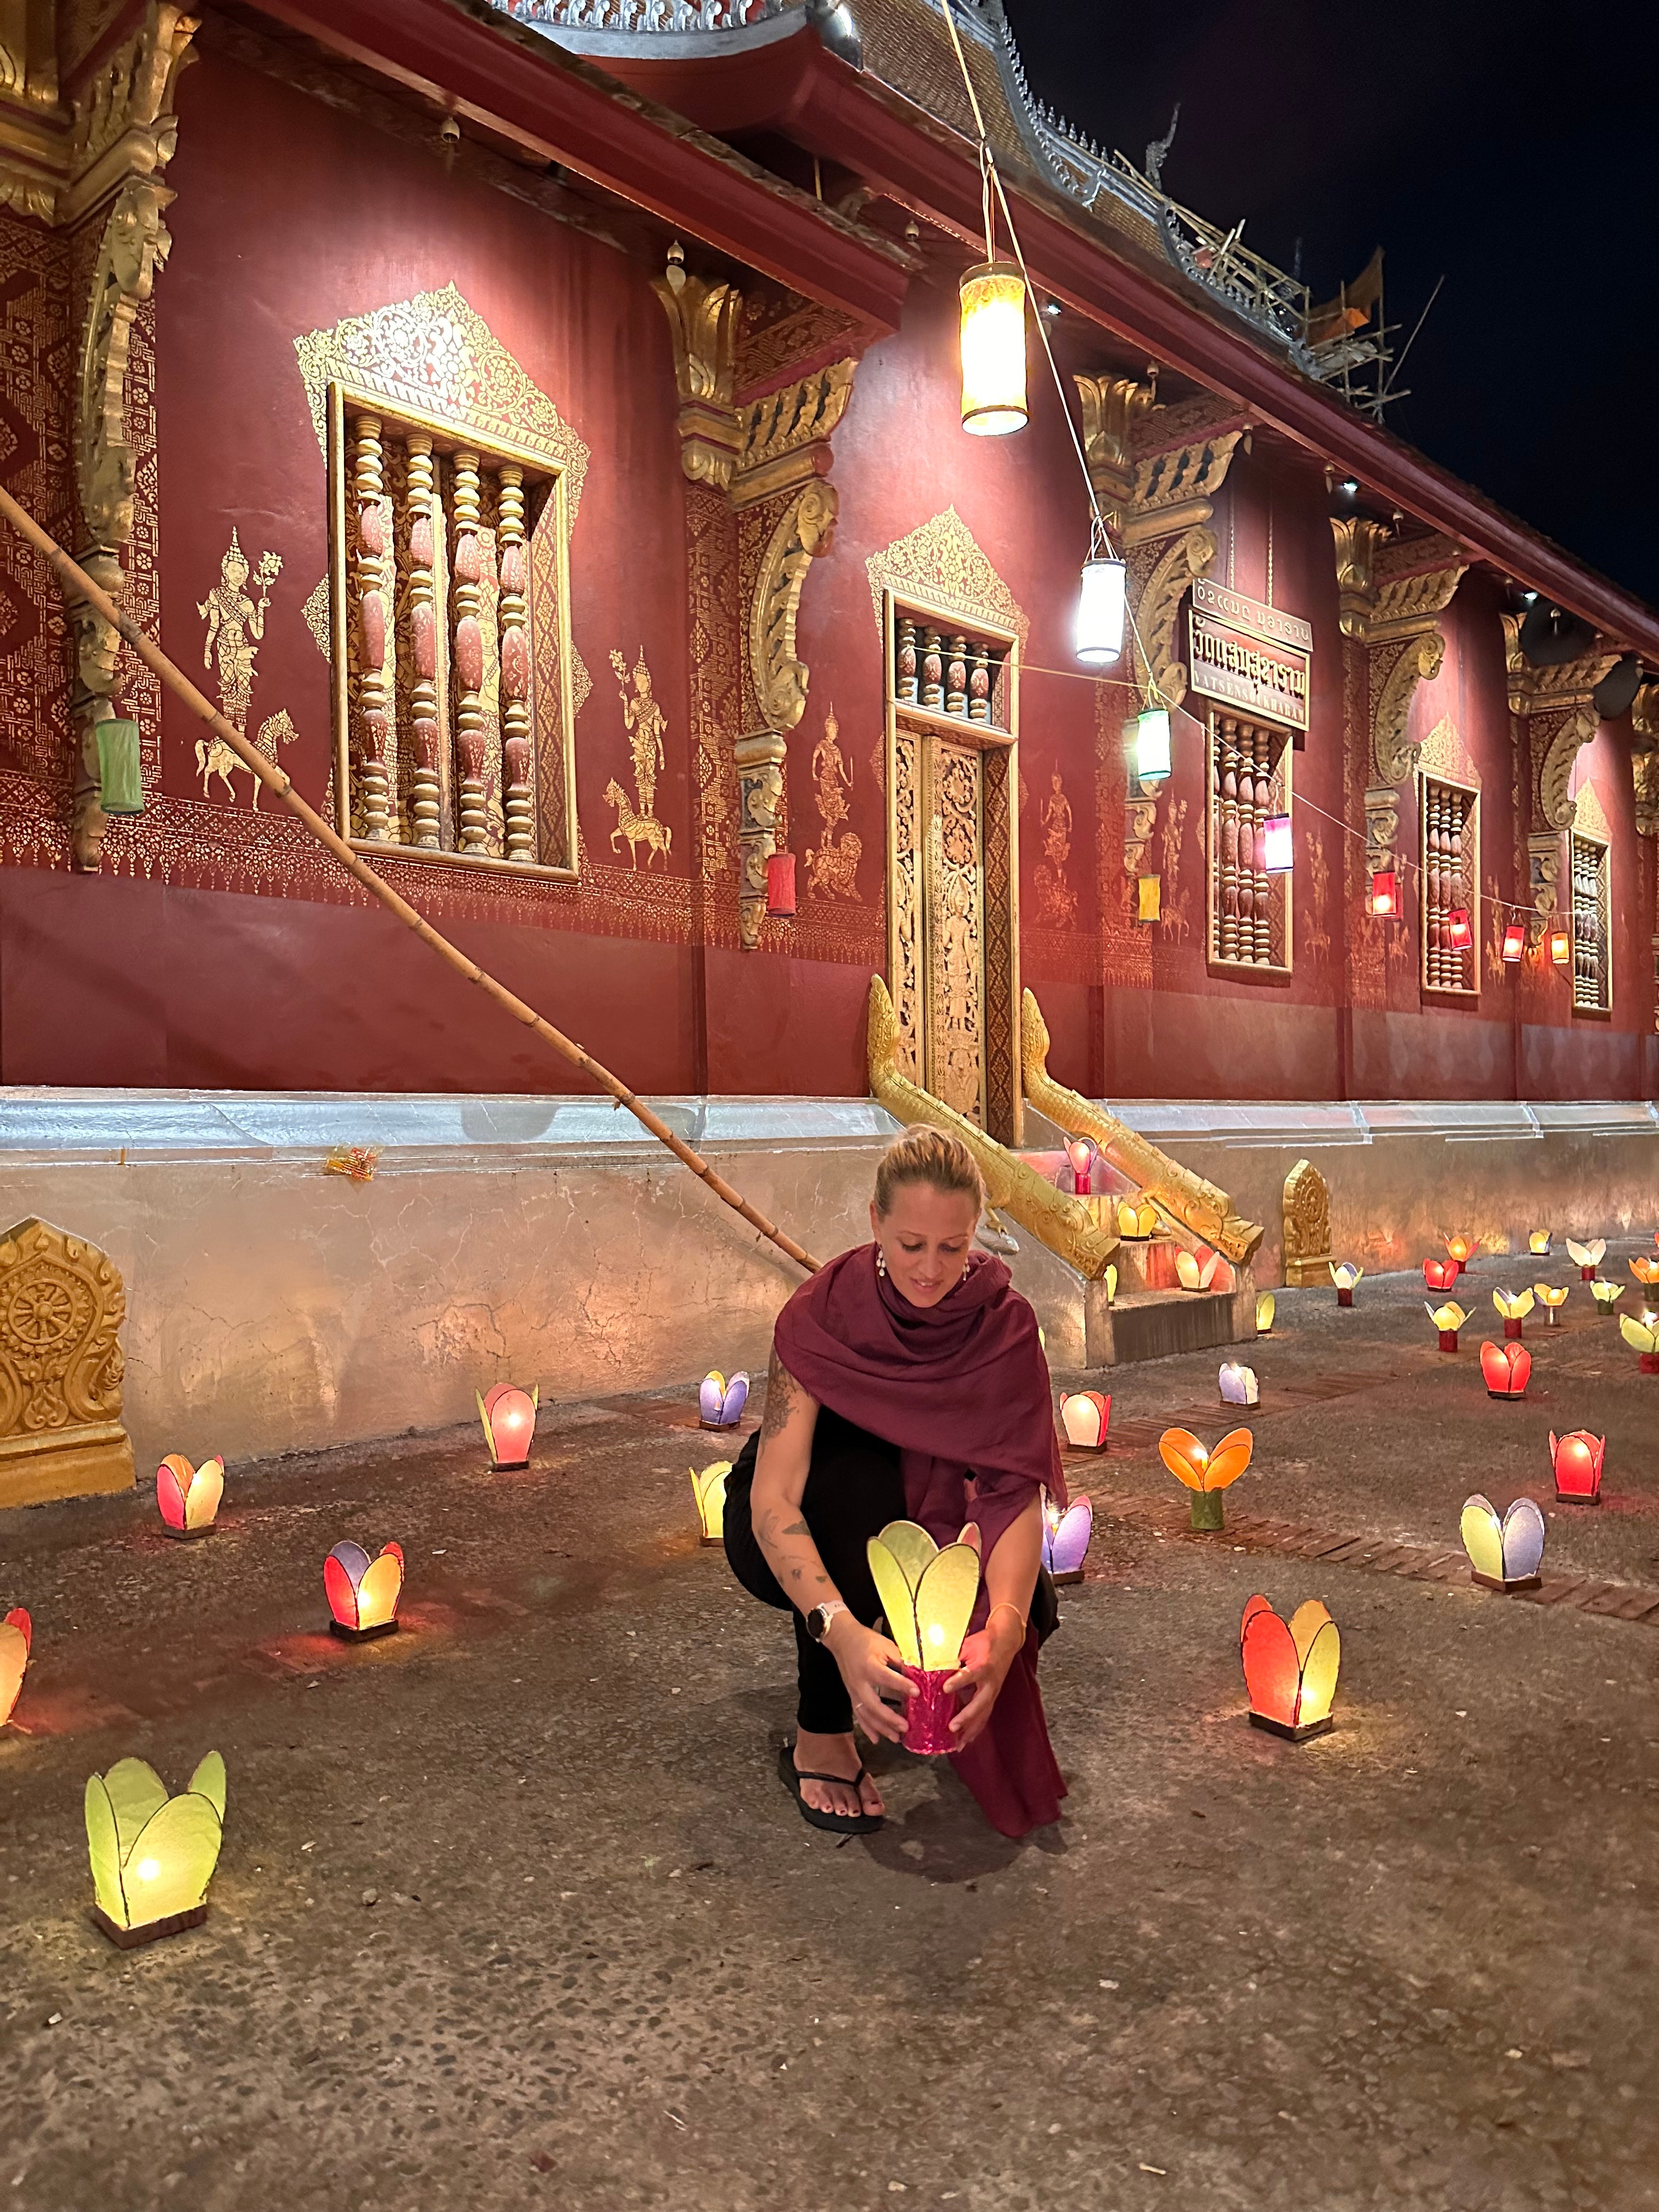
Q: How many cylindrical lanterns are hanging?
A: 11